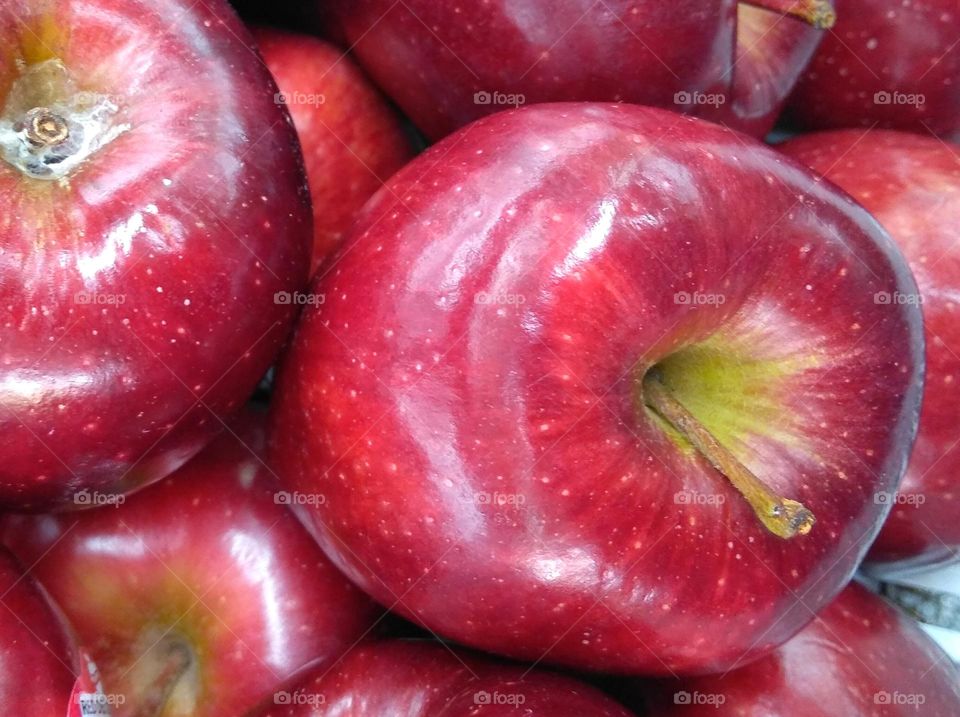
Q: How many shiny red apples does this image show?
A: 10